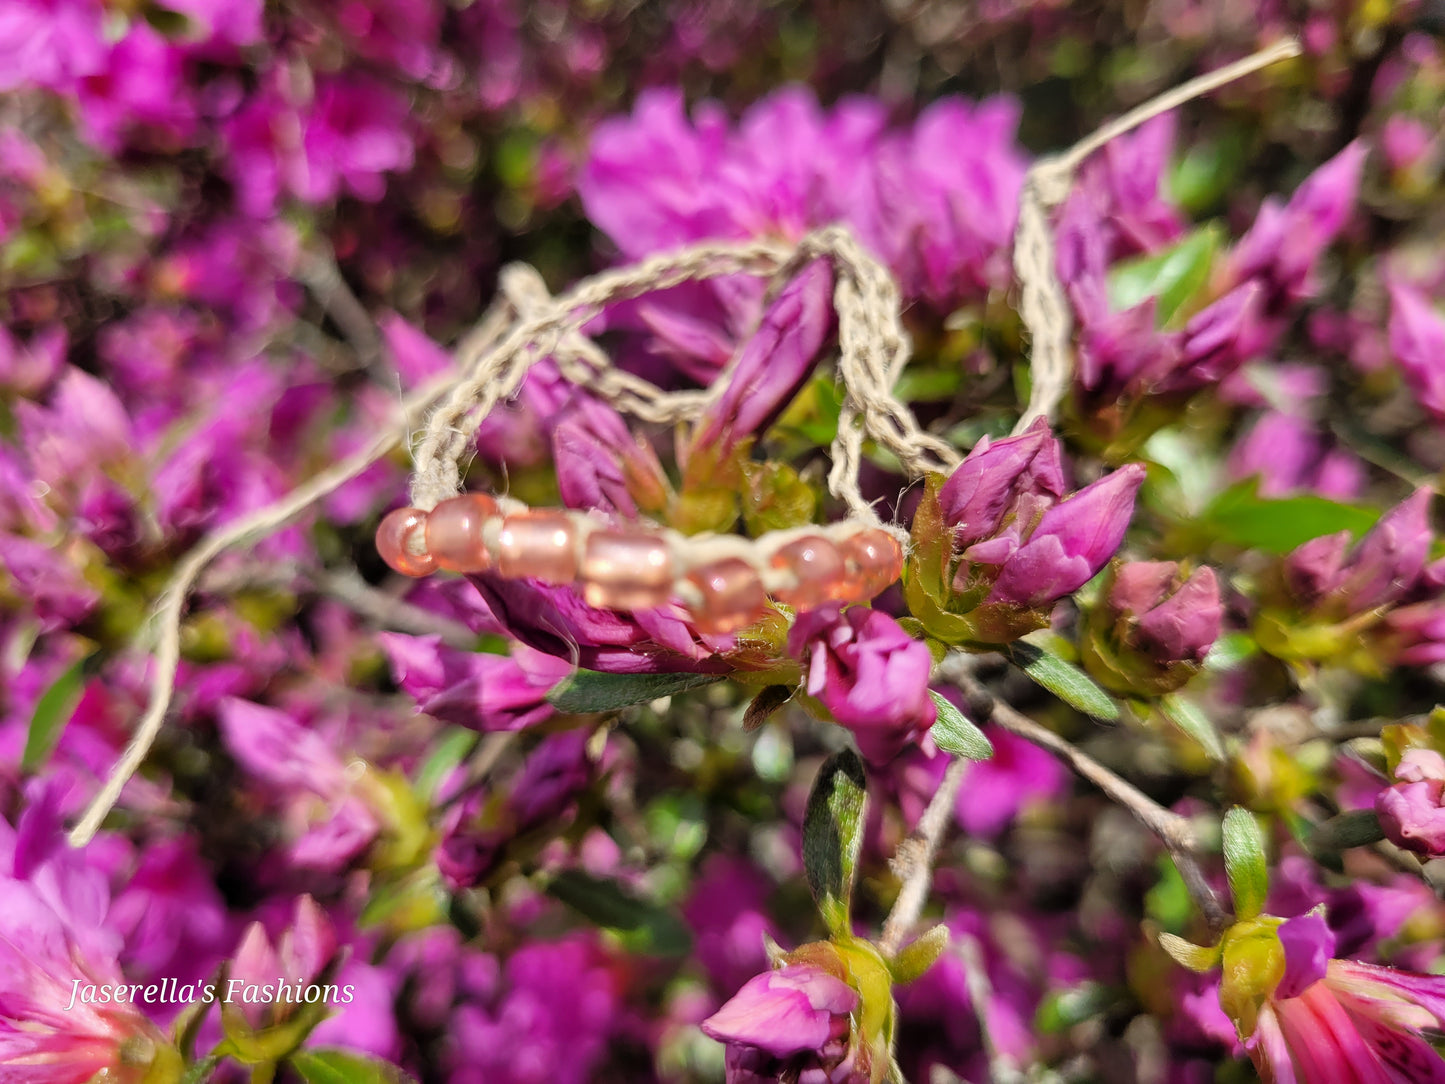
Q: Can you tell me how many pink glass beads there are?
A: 7